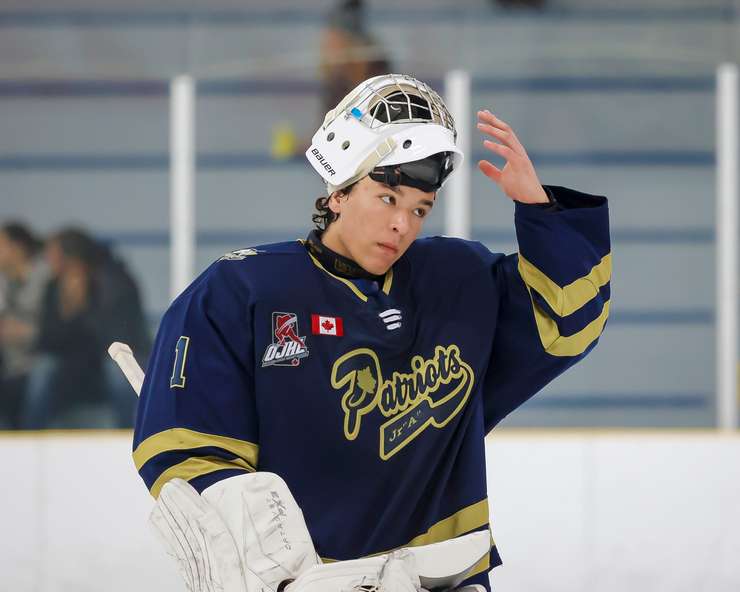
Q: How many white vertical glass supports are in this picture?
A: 3